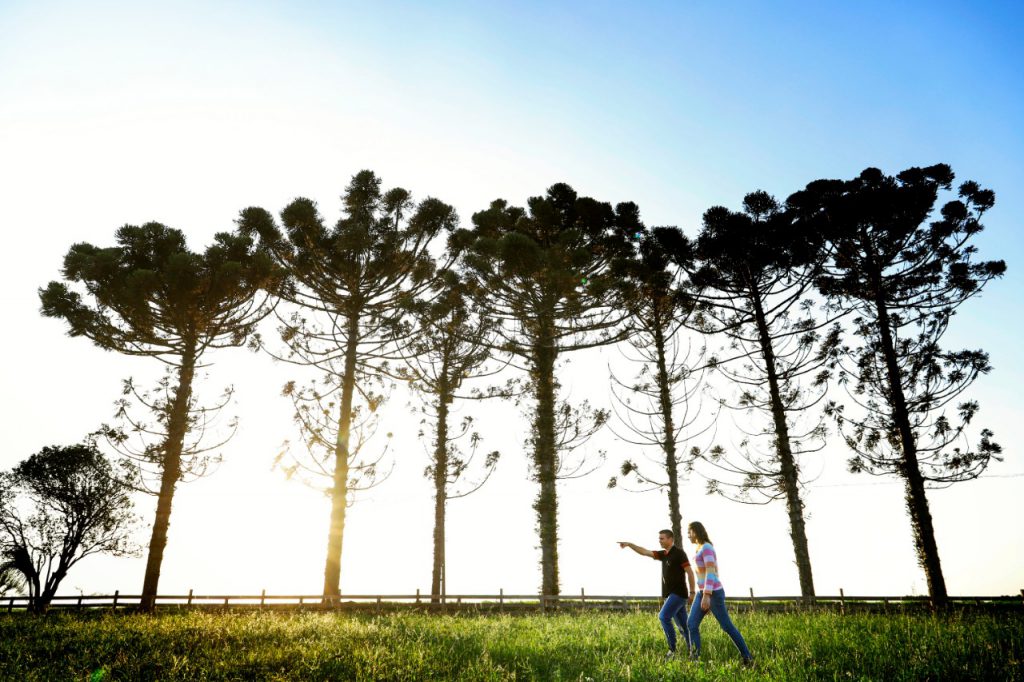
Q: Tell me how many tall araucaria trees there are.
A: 7